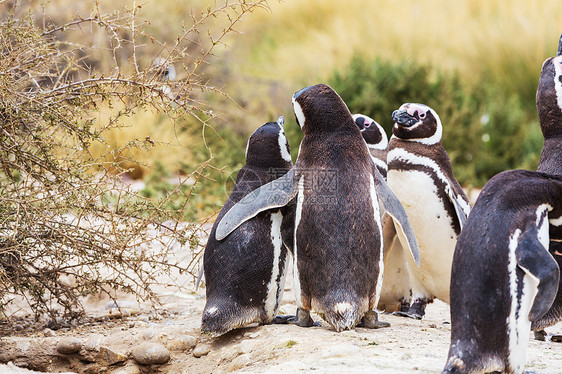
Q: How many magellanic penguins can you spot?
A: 6